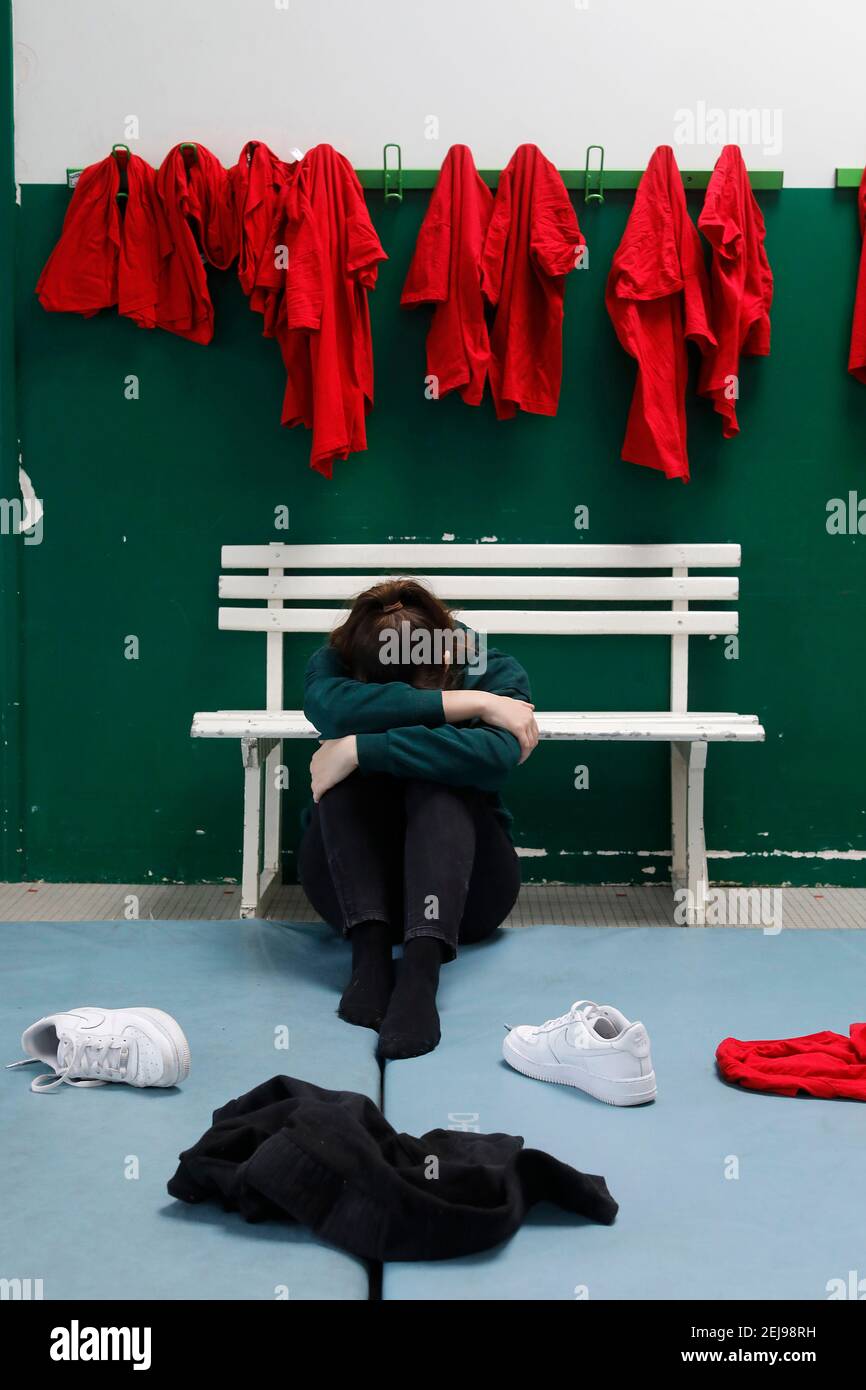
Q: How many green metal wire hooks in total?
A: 4